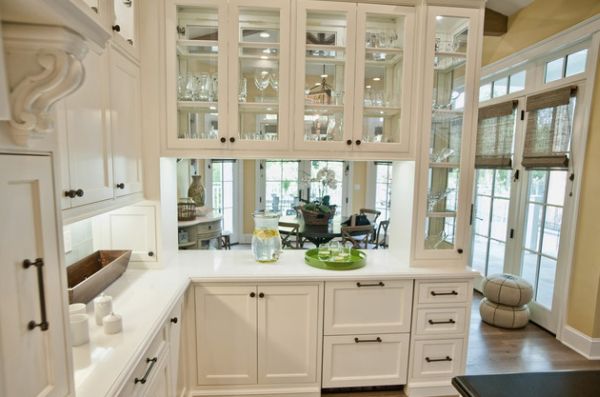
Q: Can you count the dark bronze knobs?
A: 13